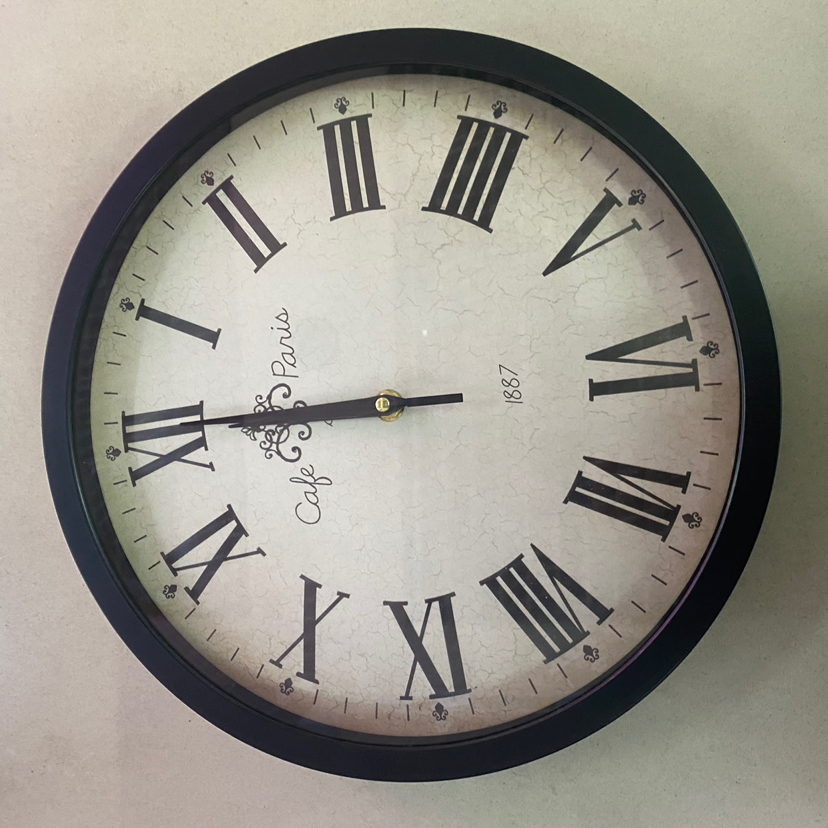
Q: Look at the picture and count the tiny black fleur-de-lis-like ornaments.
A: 12